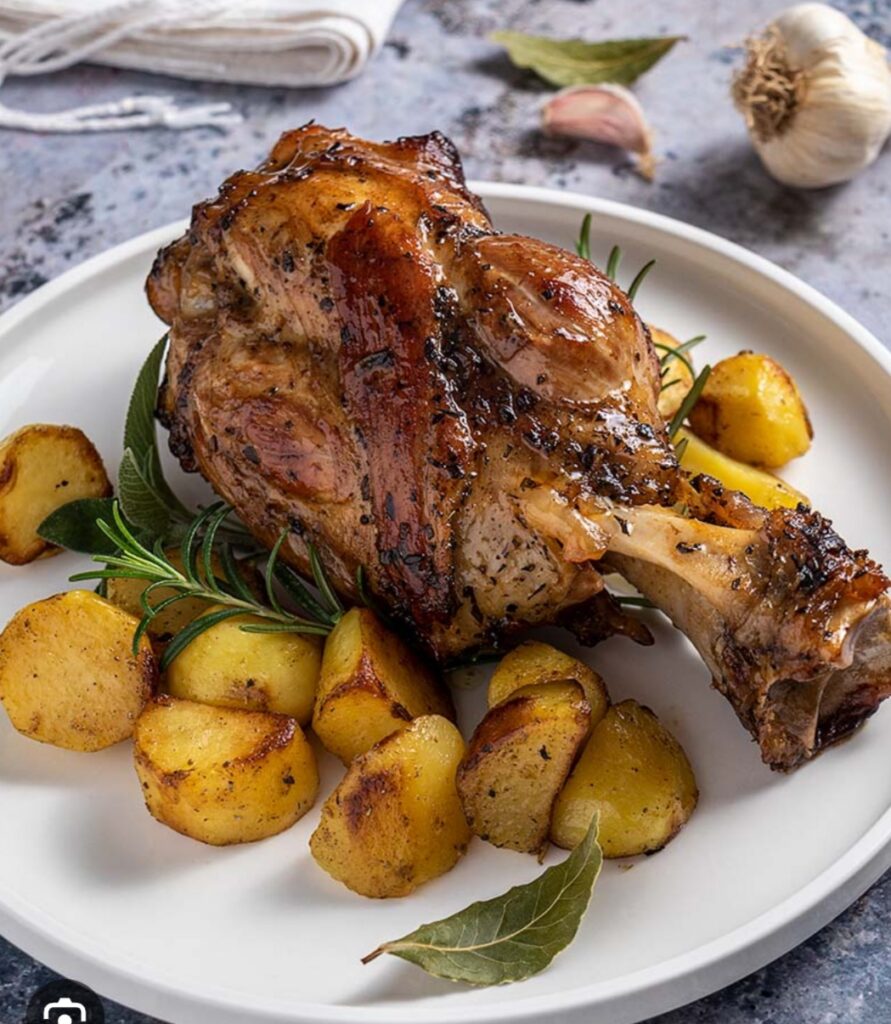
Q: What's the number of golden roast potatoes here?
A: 13